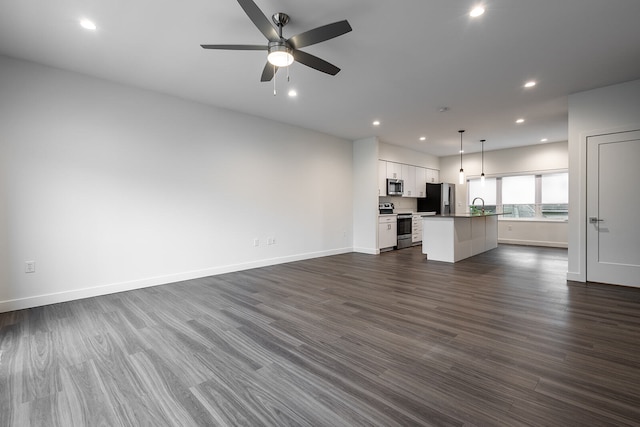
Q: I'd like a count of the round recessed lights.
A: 9